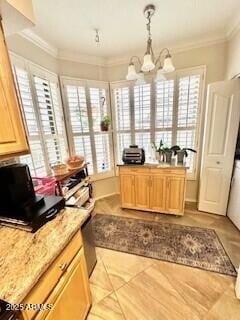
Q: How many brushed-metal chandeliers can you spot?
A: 1